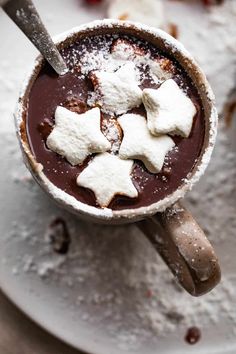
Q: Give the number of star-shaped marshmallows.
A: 5